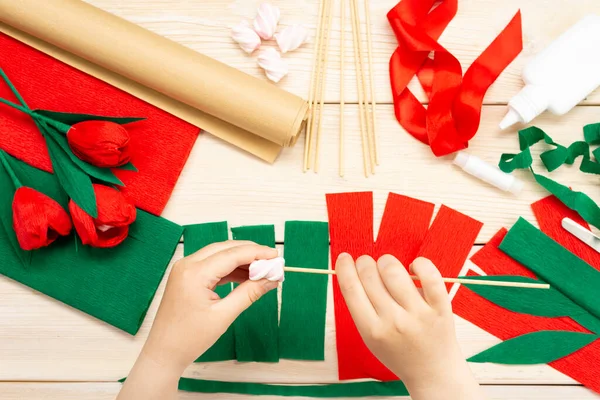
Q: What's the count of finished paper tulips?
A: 3